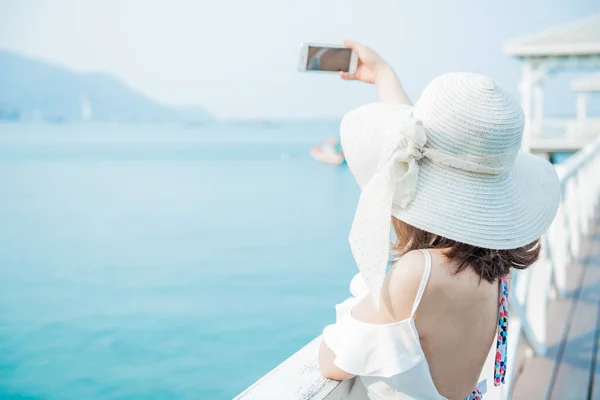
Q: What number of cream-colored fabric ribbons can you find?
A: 1